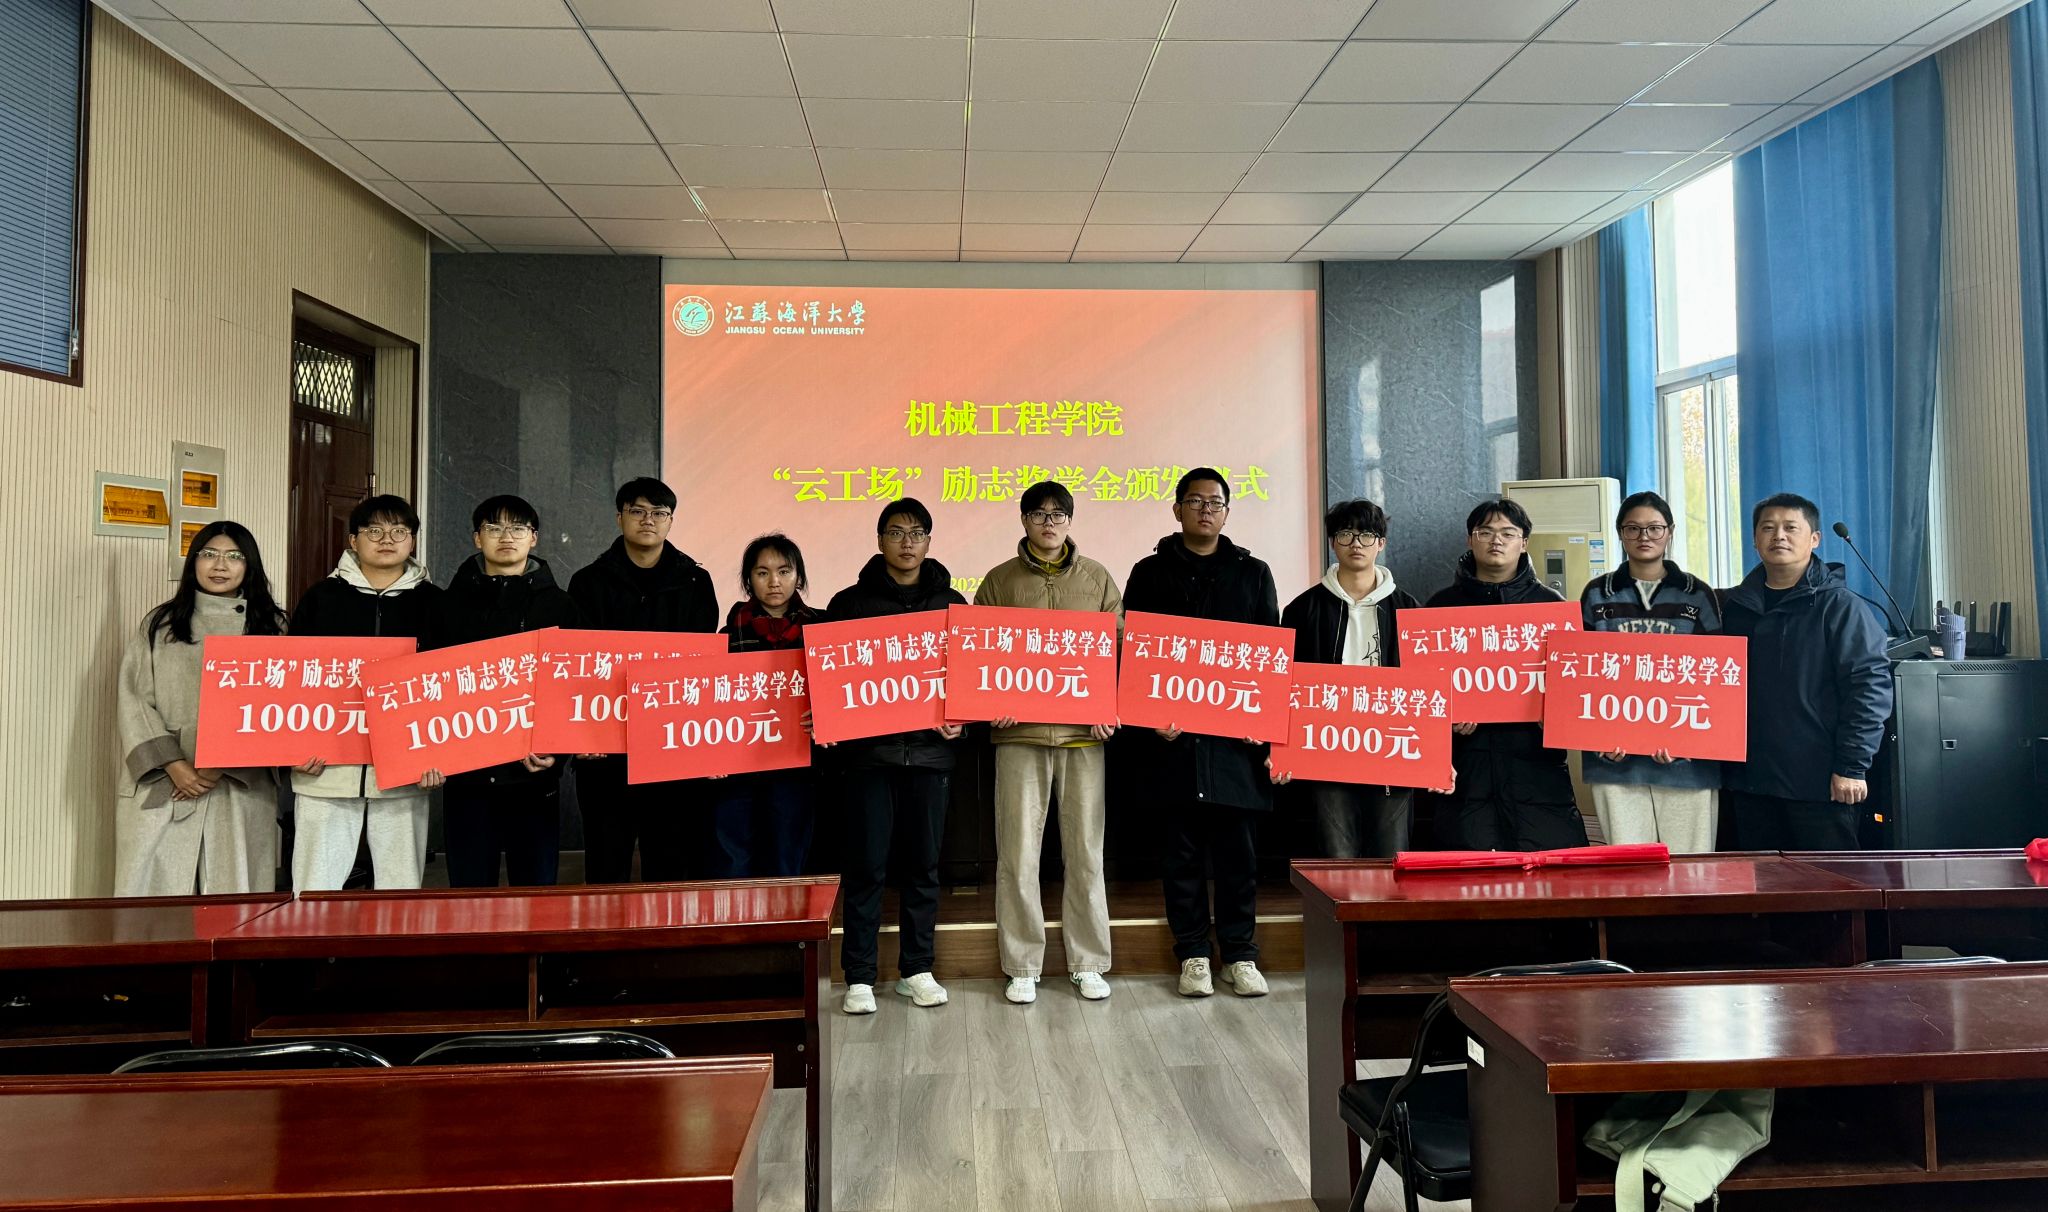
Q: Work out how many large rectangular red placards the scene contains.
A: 10